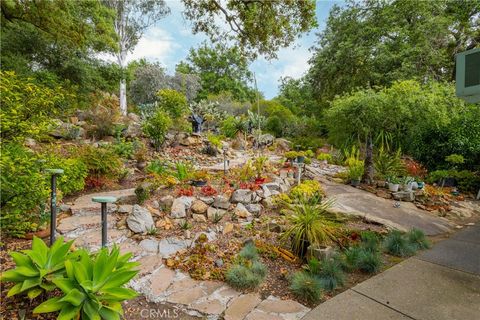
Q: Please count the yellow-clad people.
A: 0